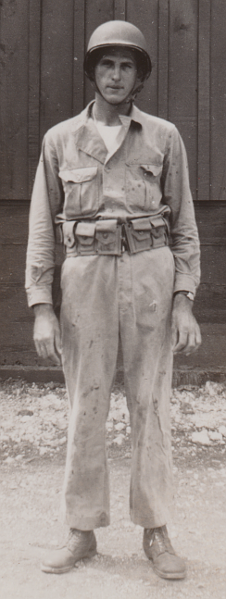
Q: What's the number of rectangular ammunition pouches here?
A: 5